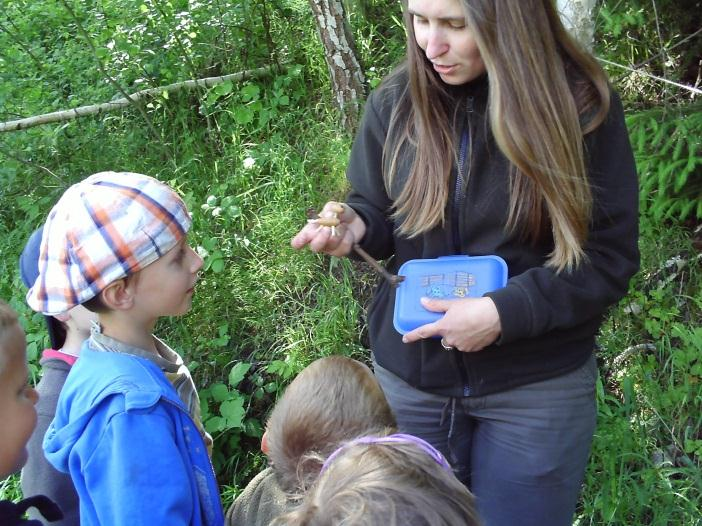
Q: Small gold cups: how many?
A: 0